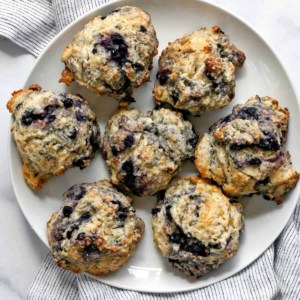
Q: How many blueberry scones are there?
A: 7